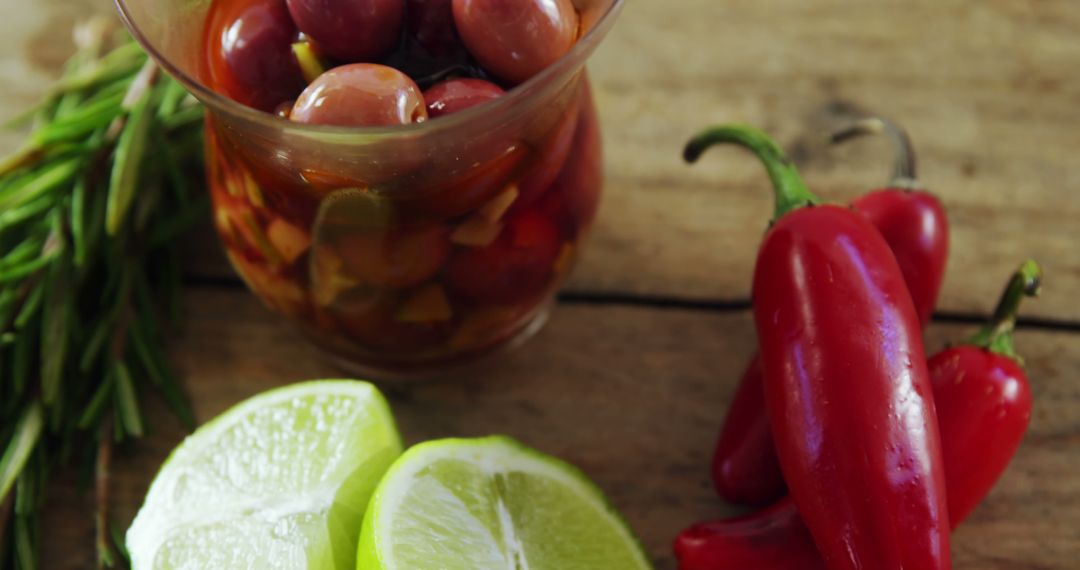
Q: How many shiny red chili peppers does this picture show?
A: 3